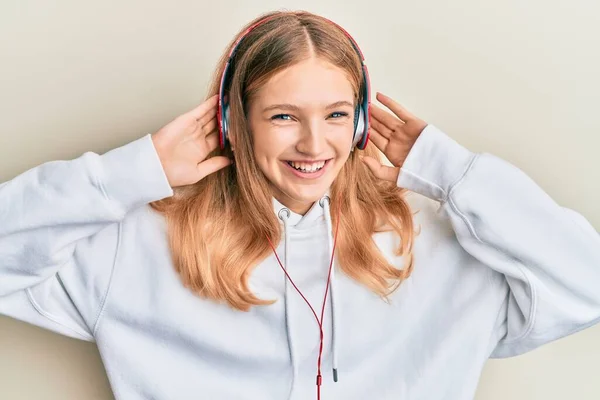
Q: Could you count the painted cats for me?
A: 0